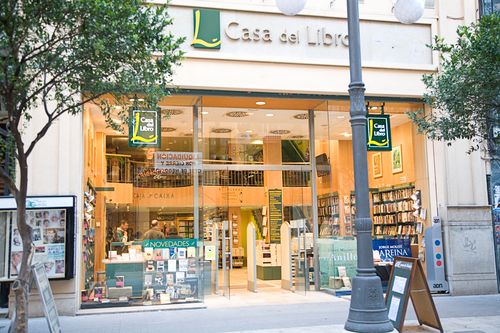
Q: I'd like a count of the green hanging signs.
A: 2